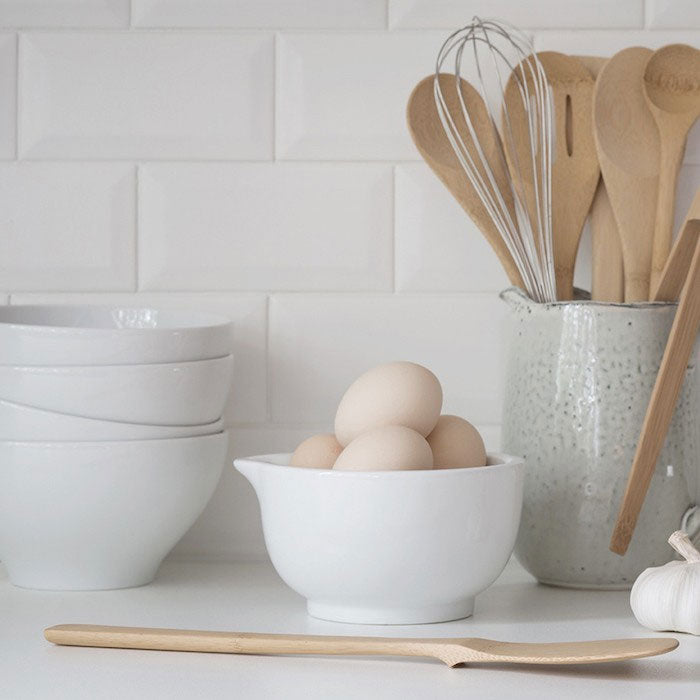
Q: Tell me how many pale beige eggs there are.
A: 4